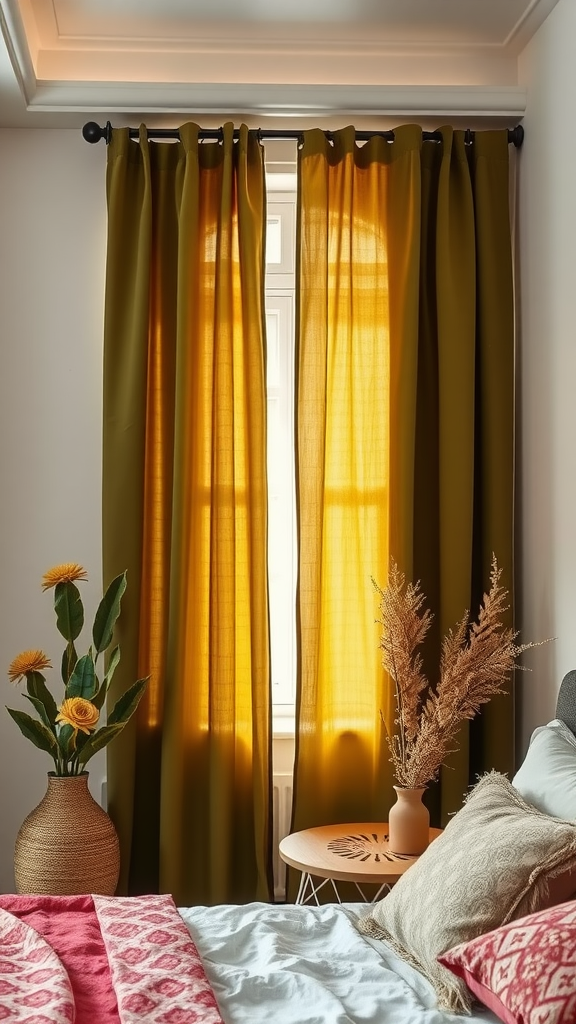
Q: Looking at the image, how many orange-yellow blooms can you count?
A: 3